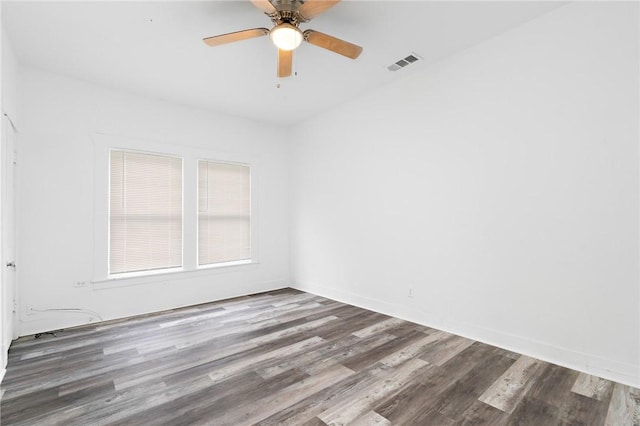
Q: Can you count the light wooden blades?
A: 5